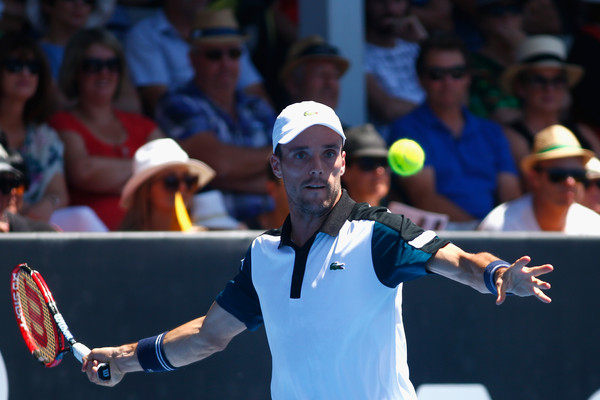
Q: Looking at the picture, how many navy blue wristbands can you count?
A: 2